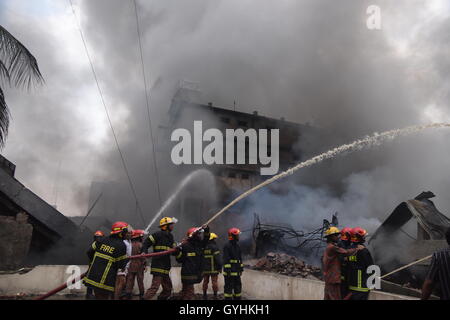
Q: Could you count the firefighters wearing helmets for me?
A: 10